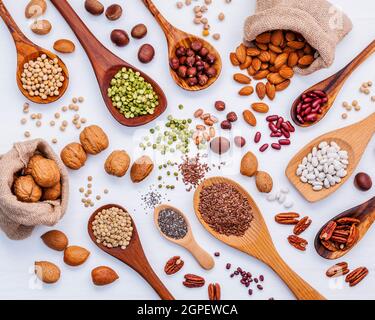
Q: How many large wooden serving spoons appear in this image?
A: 8